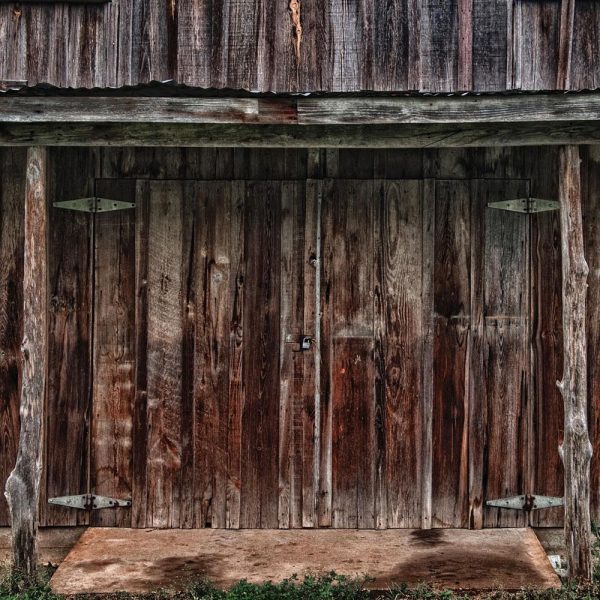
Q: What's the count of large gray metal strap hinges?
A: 4